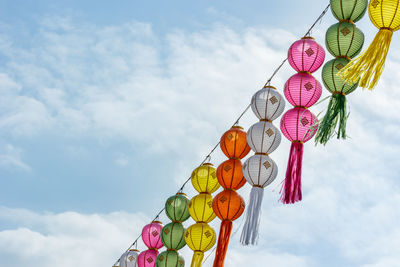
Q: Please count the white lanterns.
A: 4